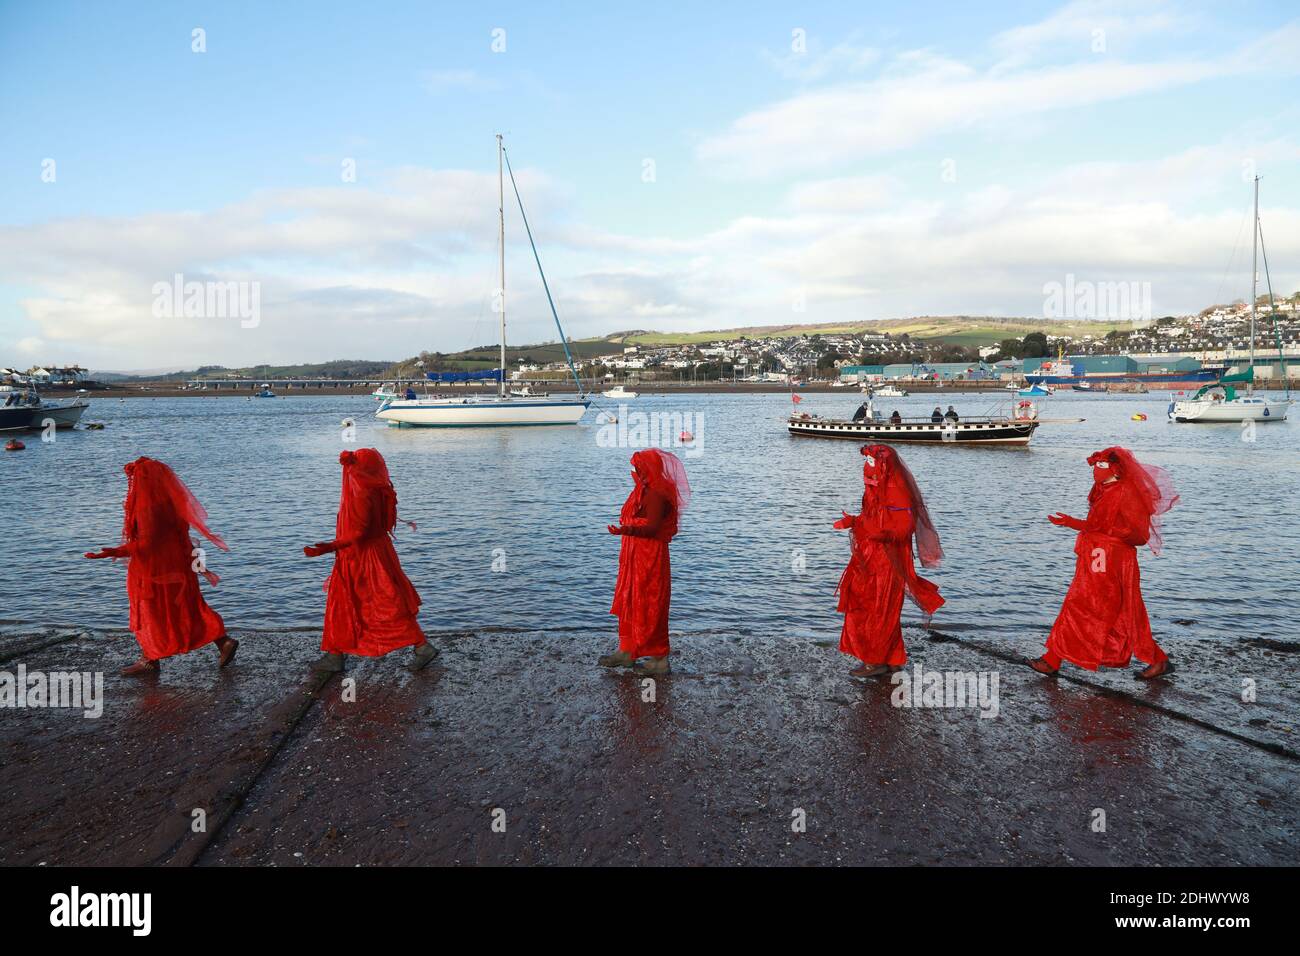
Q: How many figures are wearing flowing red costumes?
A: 5